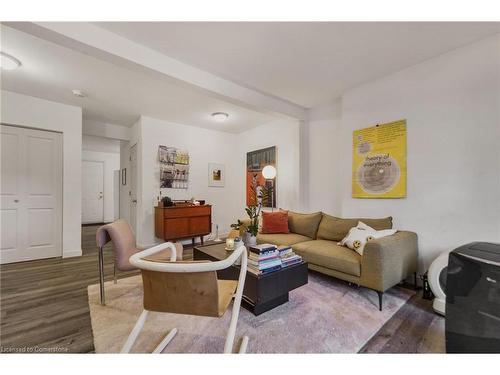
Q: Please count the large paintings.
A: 2